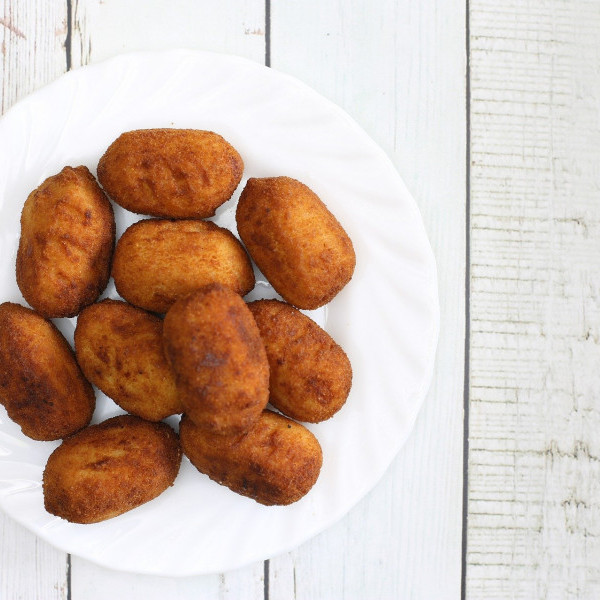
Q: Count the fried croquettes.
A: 10